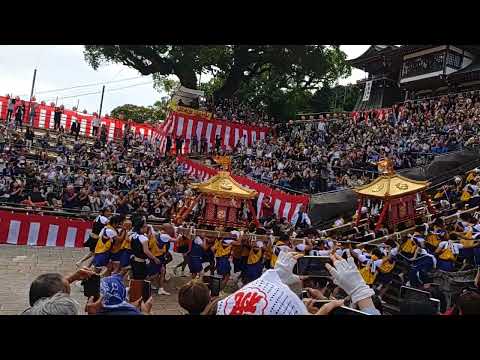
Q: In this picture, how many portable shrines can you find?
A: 2